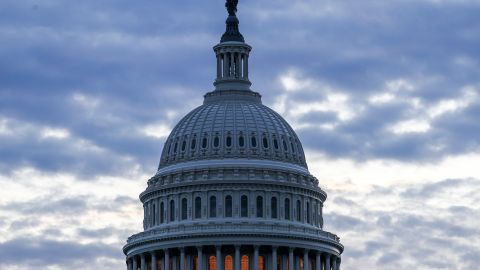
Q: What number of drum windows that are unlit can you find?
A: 13